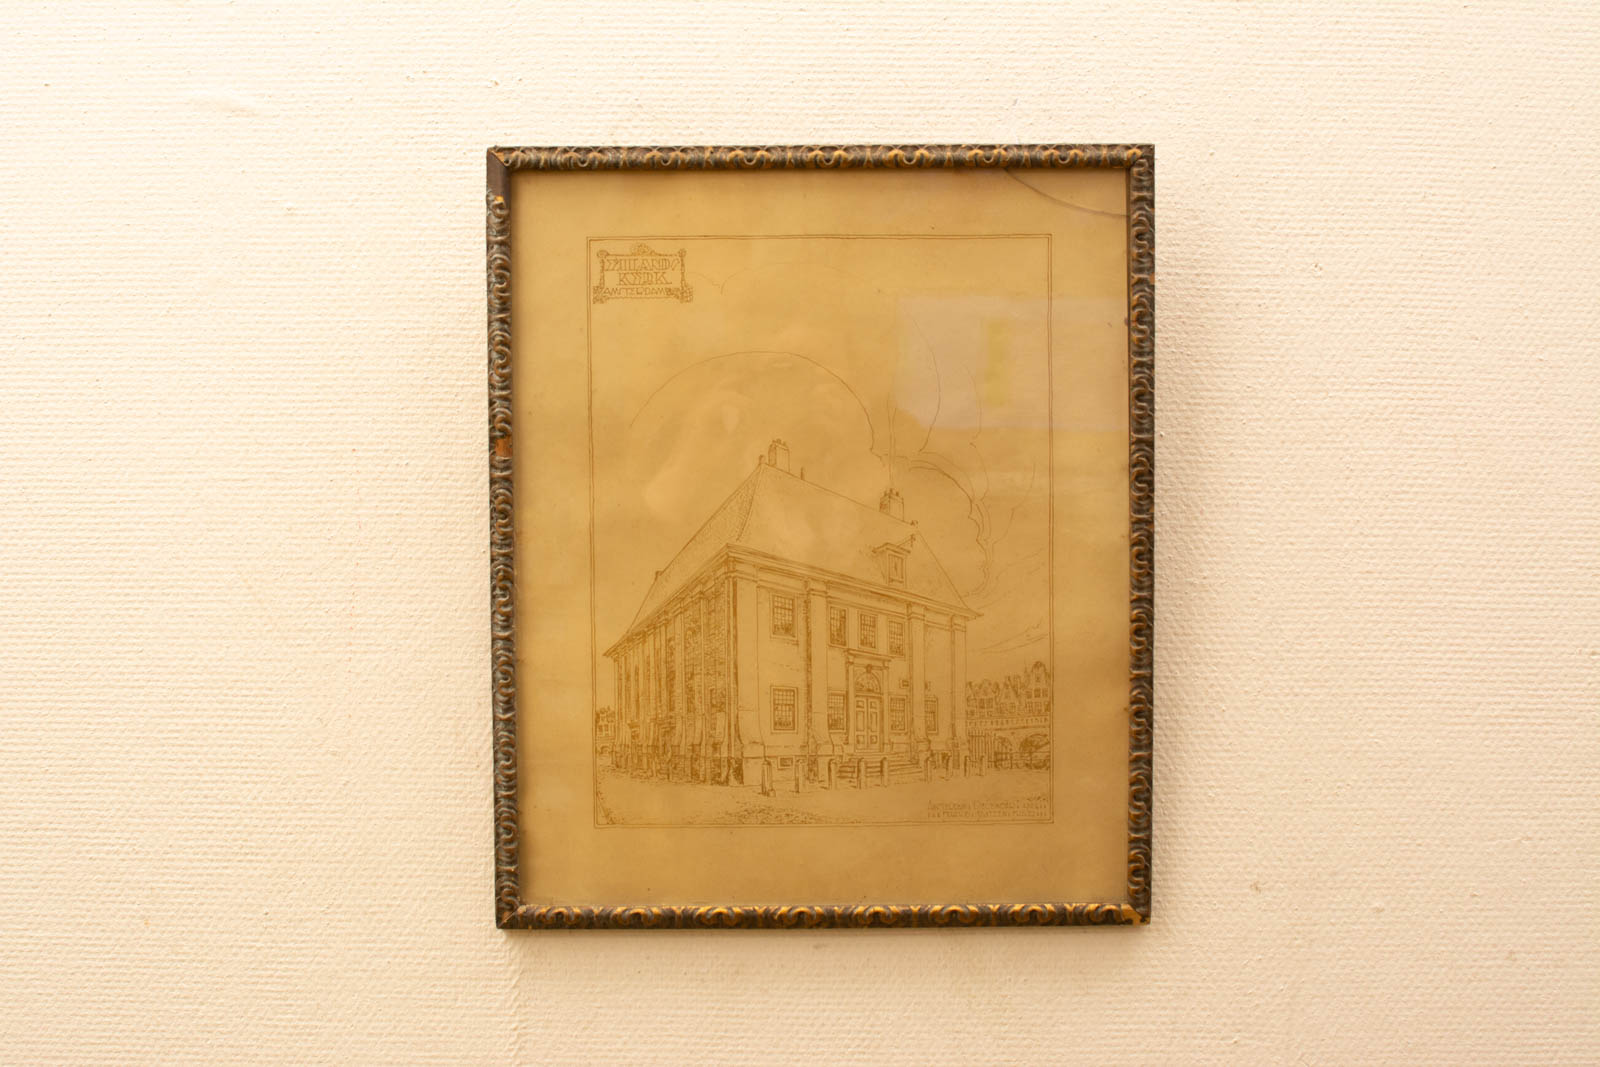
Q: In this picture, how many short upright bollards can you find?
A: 9